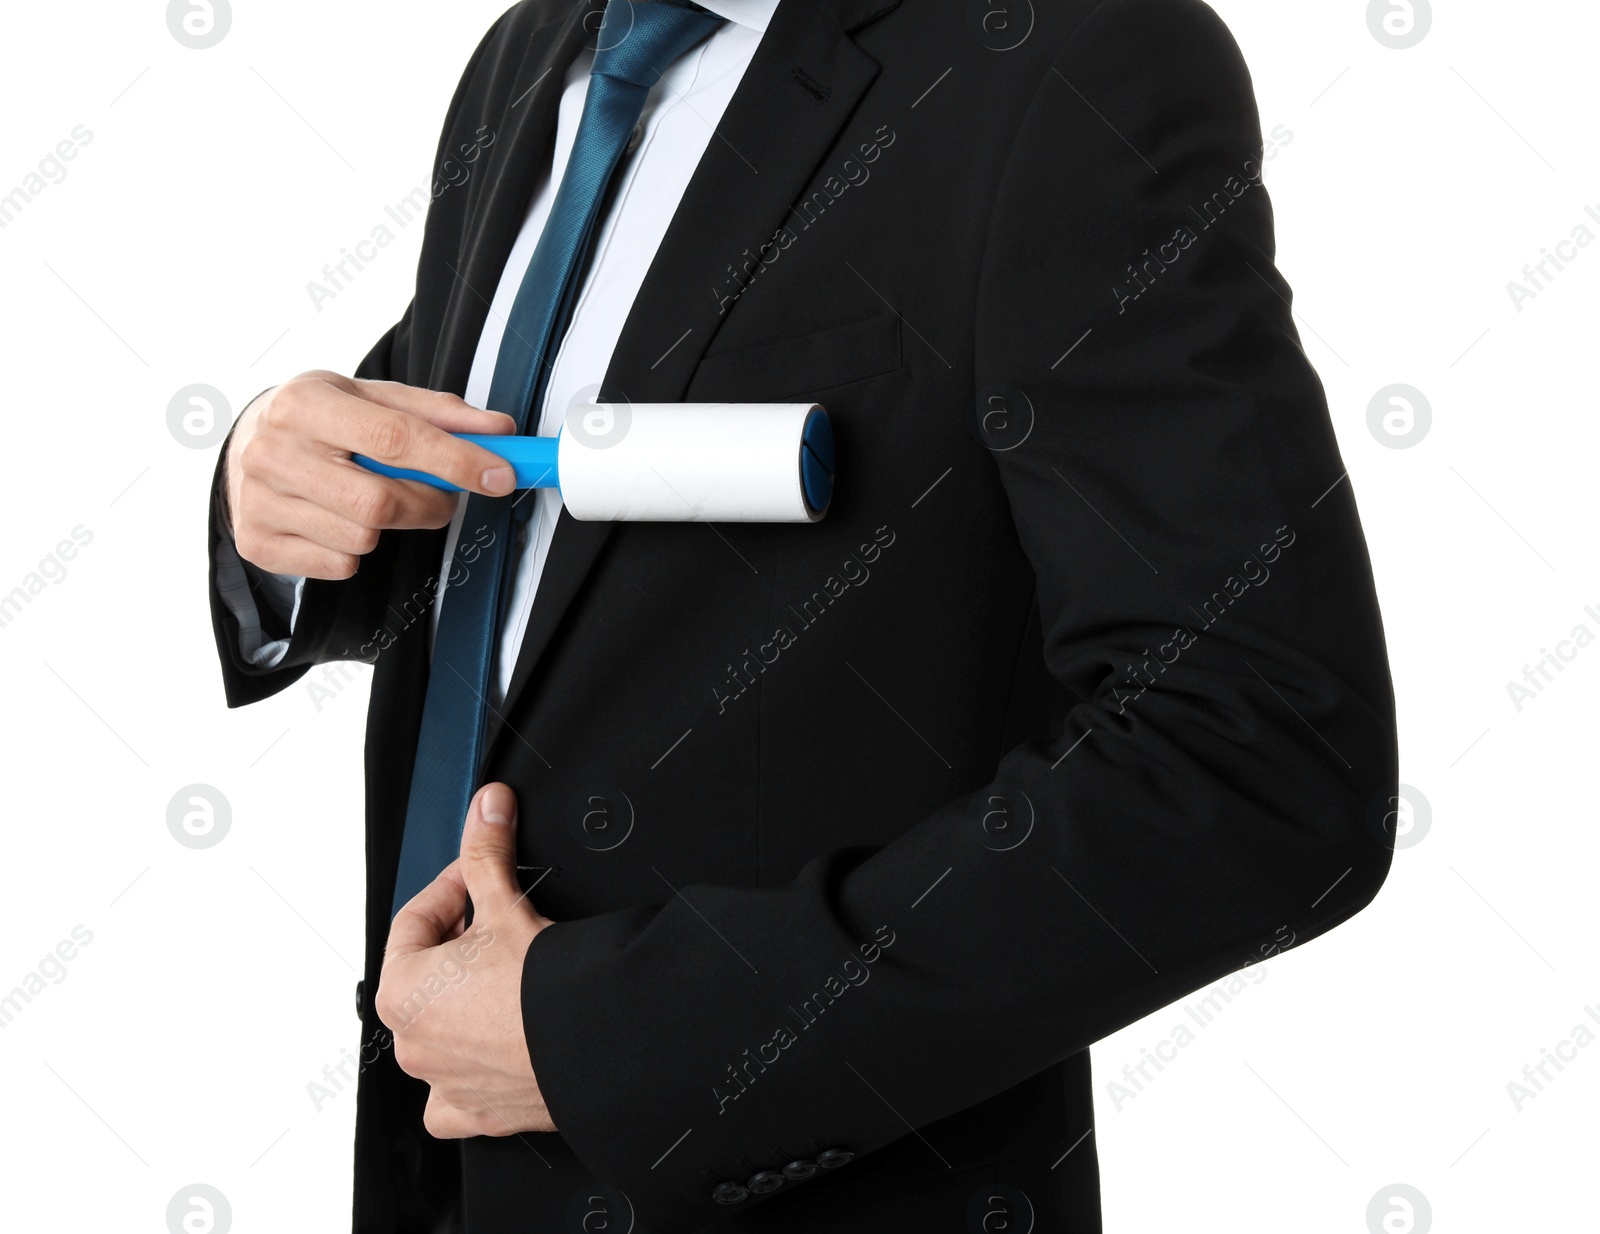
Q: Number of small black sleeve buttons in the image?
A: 4